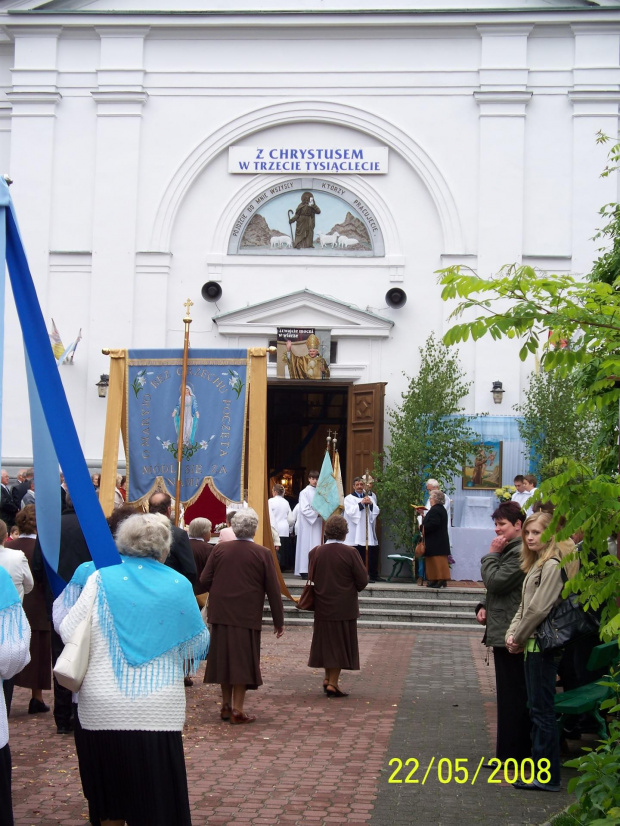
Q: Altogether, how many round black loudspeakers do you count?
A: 2